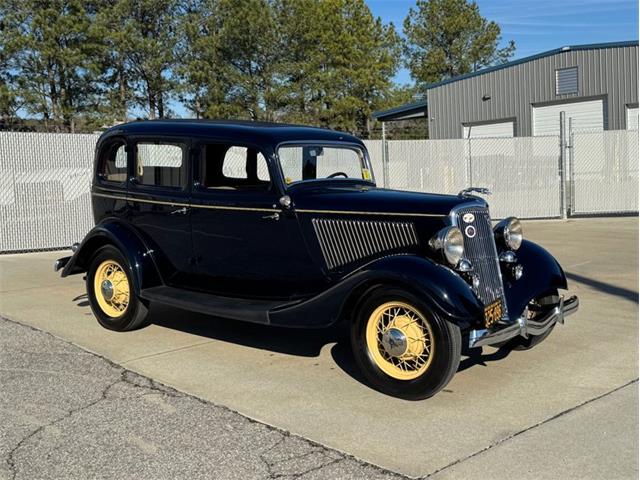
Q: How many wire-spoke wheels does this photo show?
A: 2